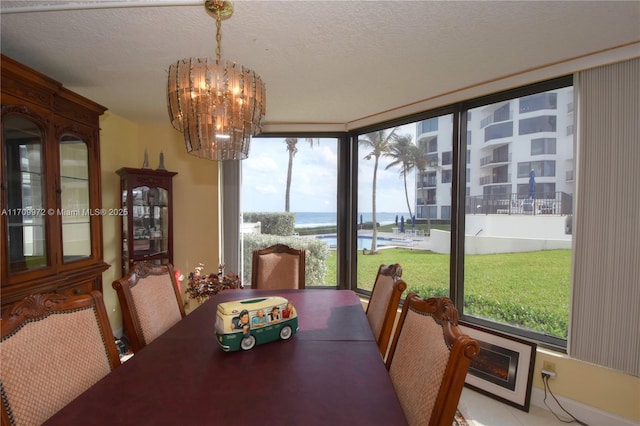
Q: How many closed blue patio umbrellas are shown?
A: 5